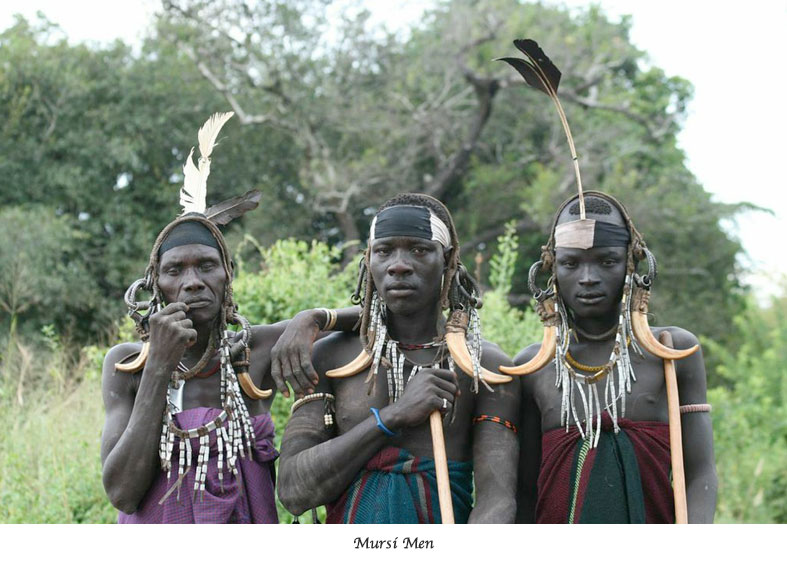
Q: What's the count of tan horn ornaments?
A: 6